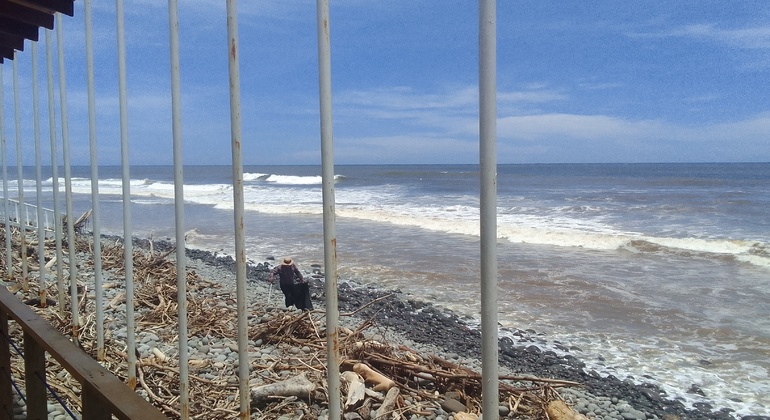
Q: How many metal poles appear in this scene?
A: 11